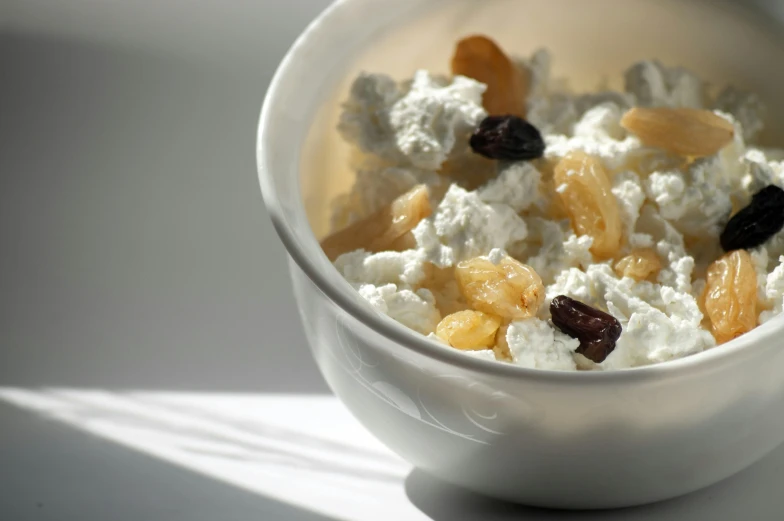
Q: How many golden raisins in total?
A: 8